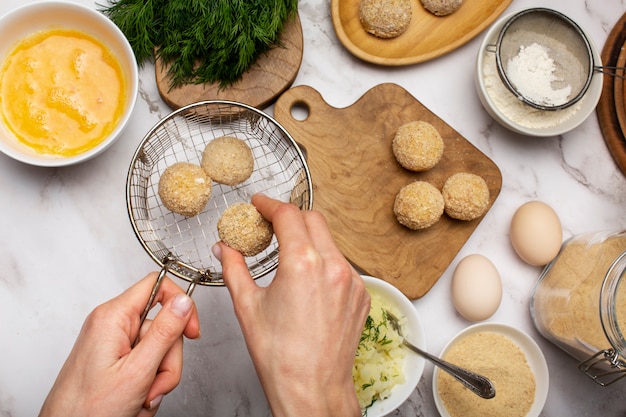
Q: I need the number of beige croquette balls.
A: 8